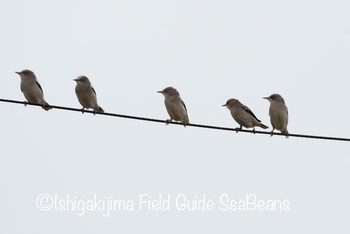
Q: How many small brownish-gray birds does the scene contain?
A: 5